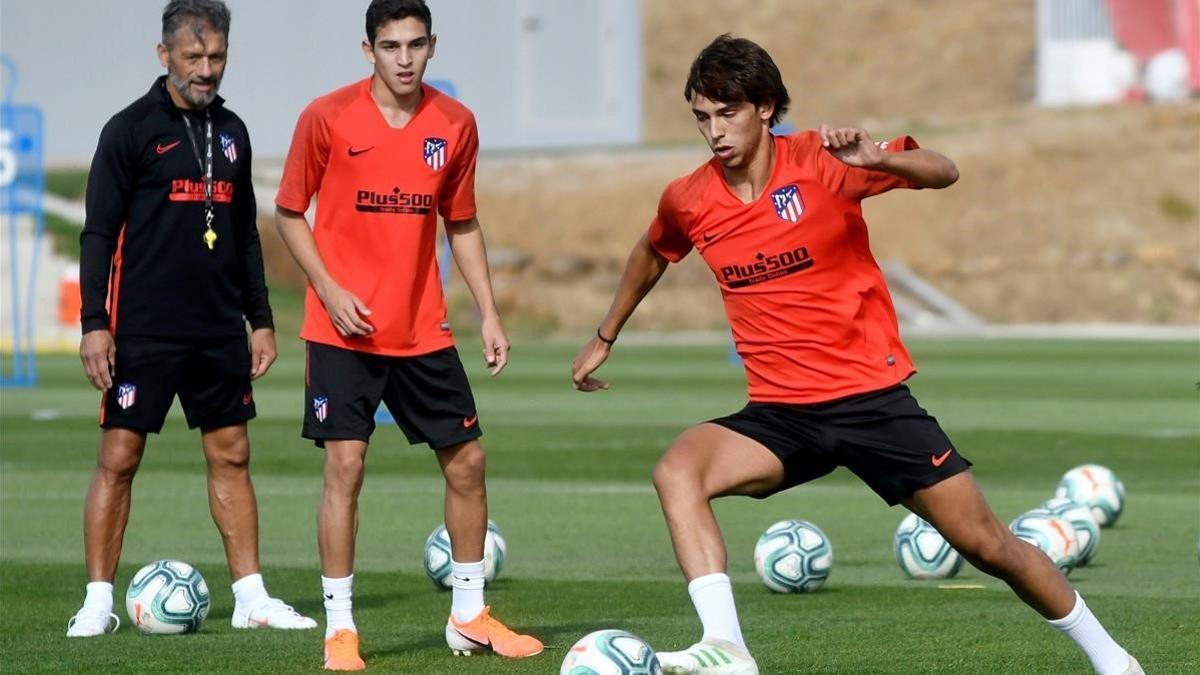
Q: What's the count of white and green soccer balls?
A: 8